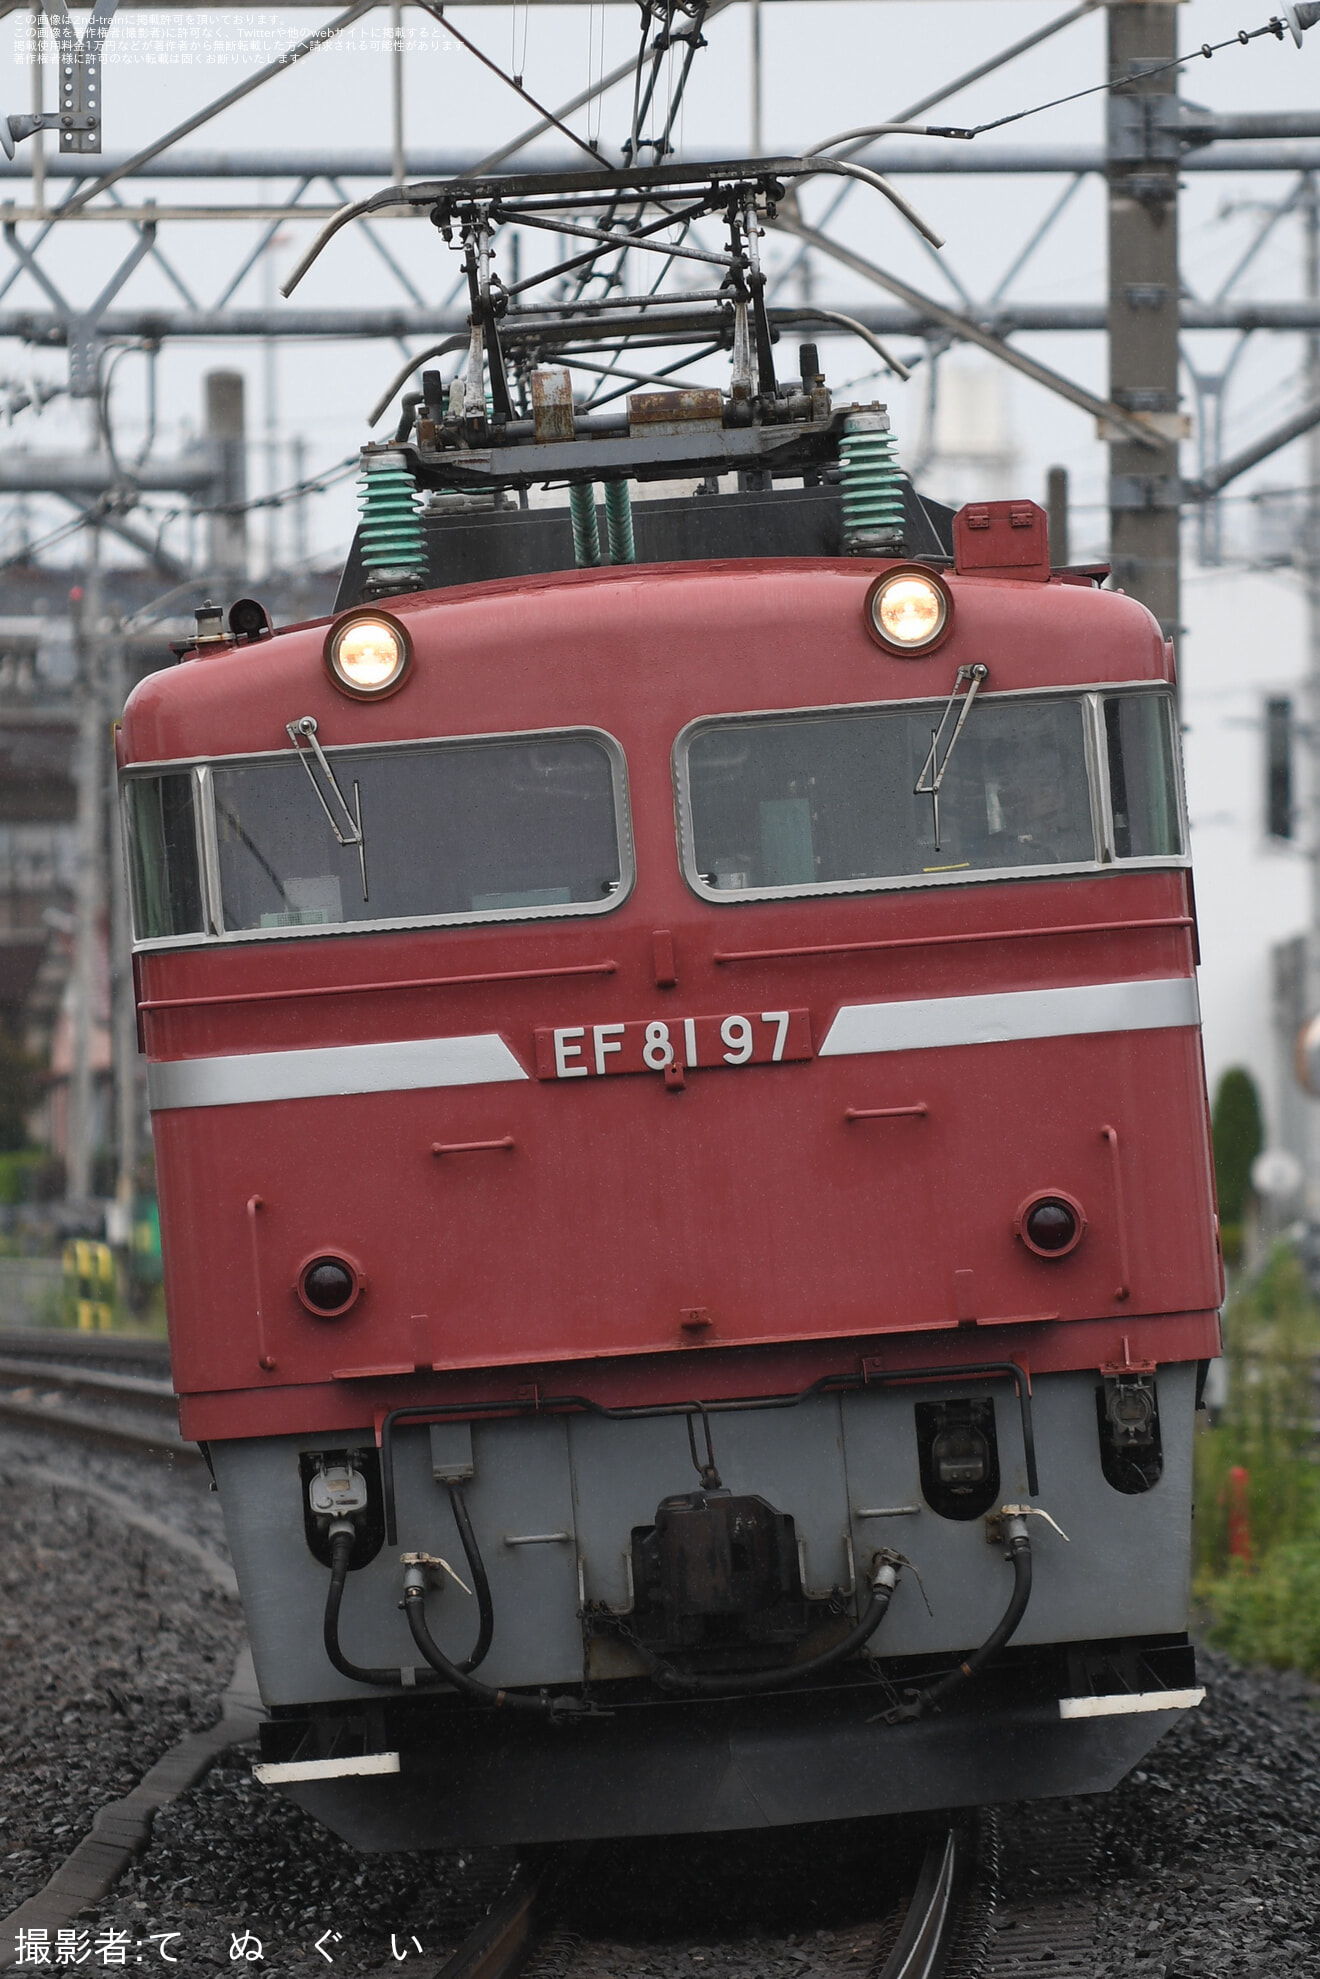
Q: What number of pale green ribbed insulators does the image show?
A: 4